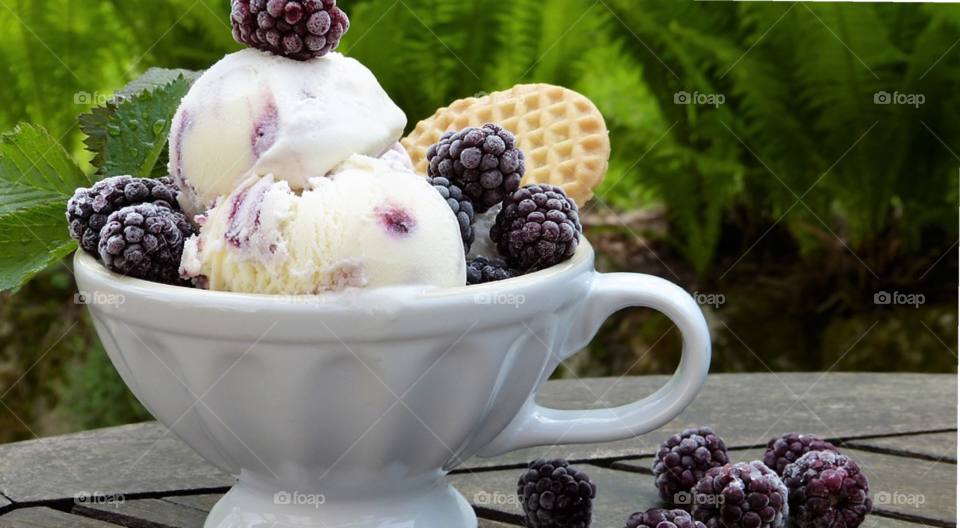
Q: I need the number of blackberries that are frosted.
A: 13